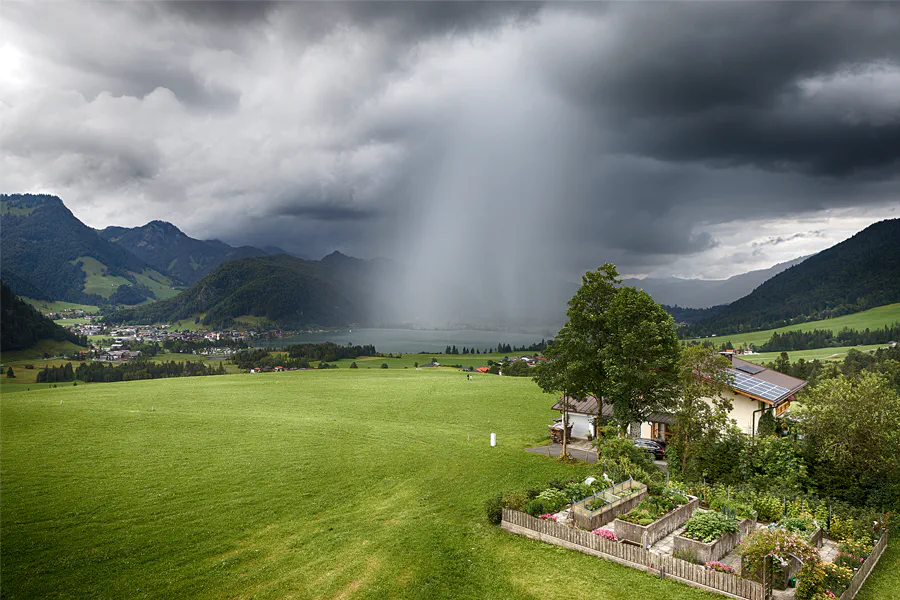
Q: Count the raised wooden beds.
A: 4